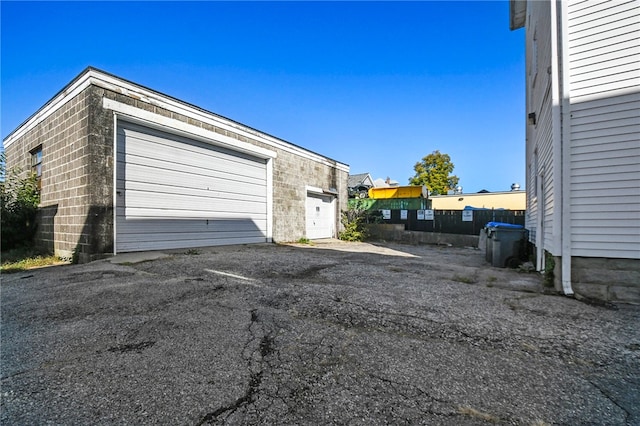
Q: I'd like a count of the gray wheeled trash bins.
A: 2